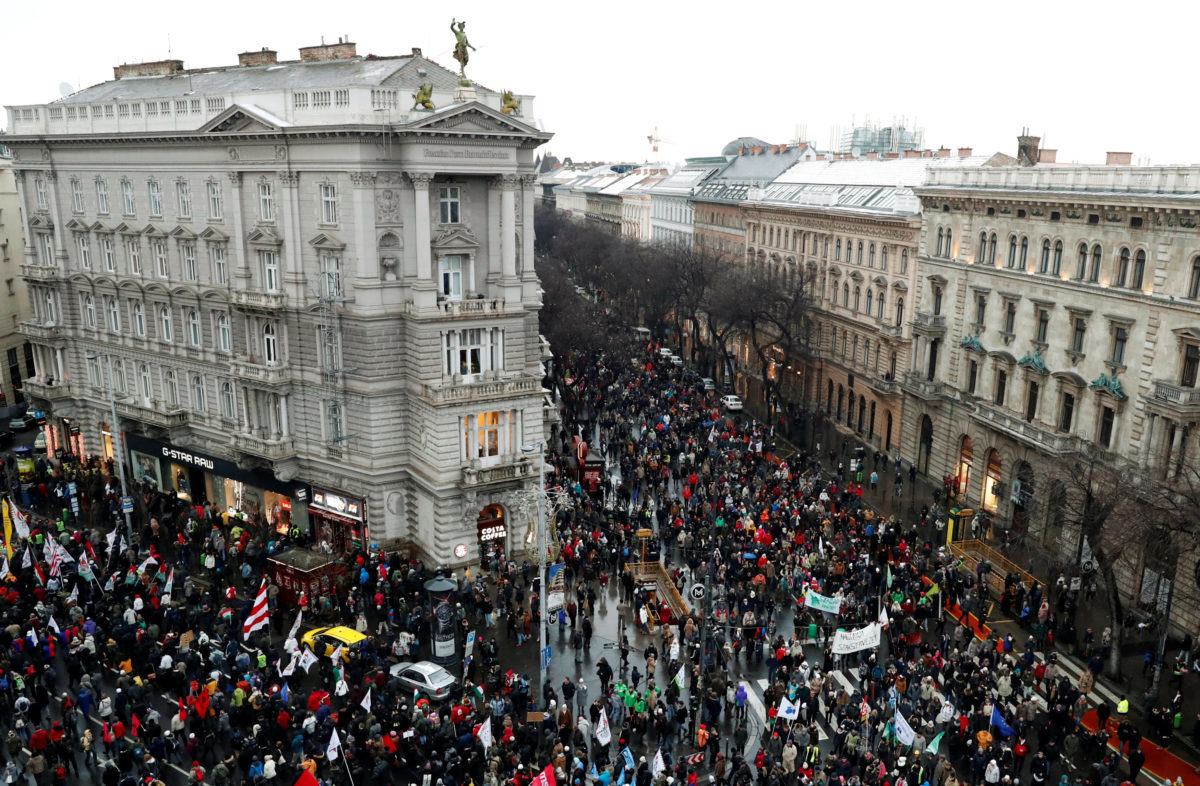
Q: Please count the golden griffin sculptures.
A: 2